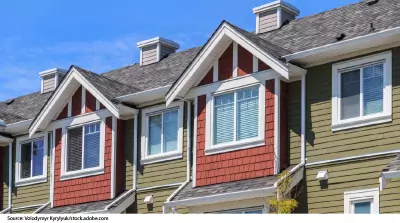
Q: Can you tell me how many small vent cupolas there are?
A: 3